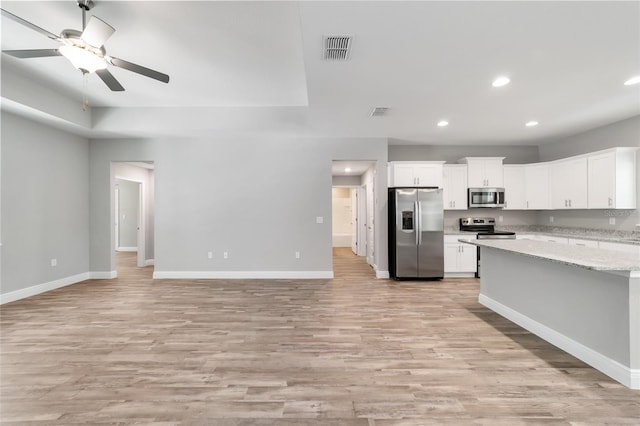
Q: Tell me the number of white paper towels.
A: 0